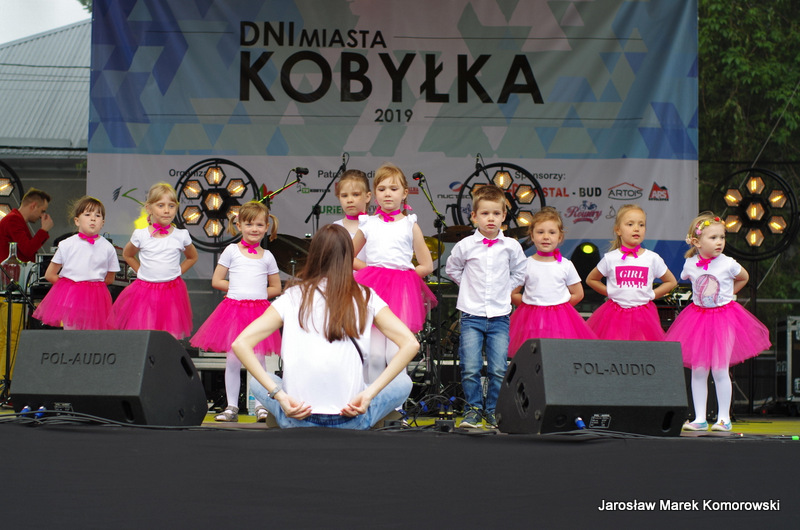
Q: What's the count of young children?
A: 9